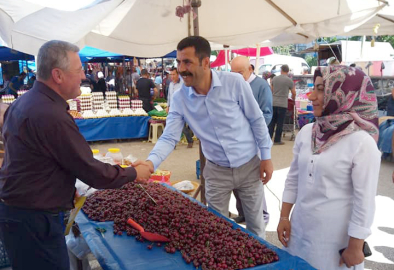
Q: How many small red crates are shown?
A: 1